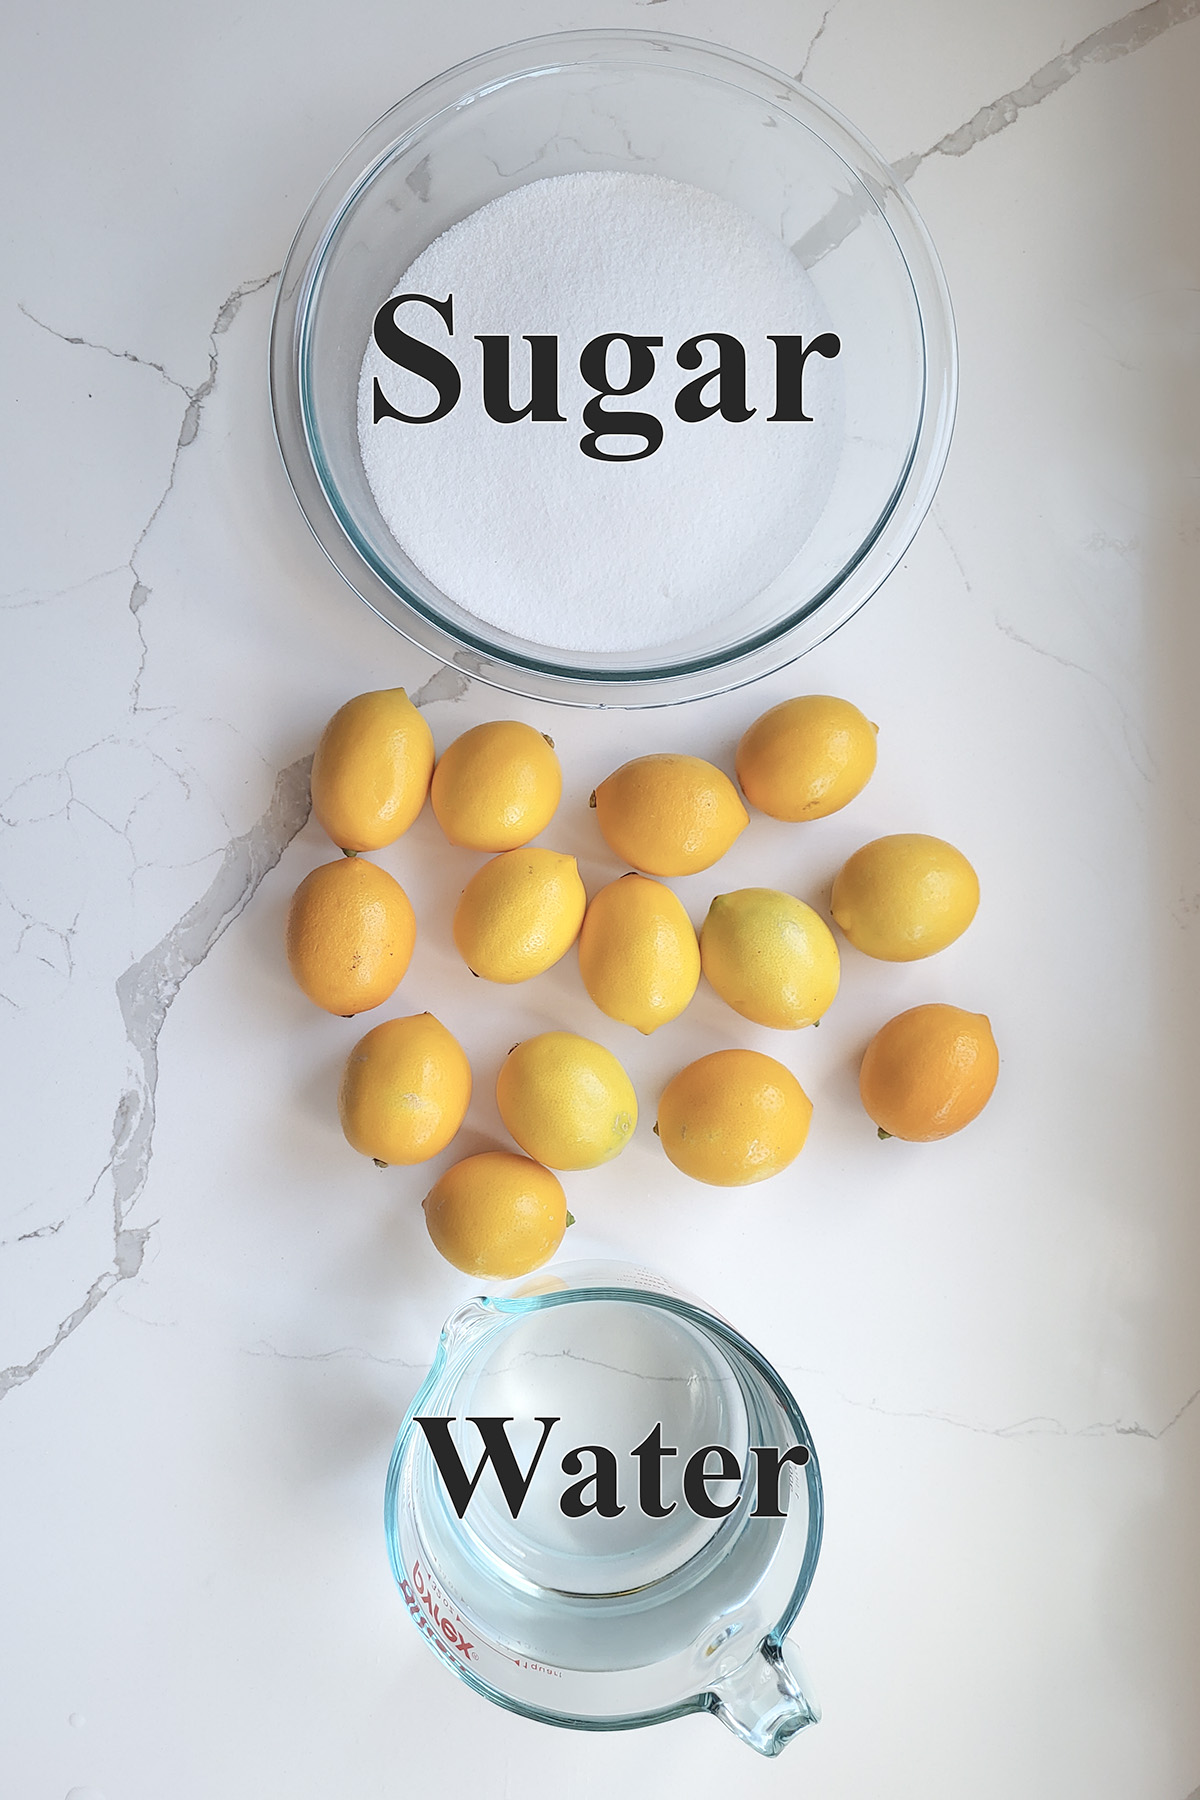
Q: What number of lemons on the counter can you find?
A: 14